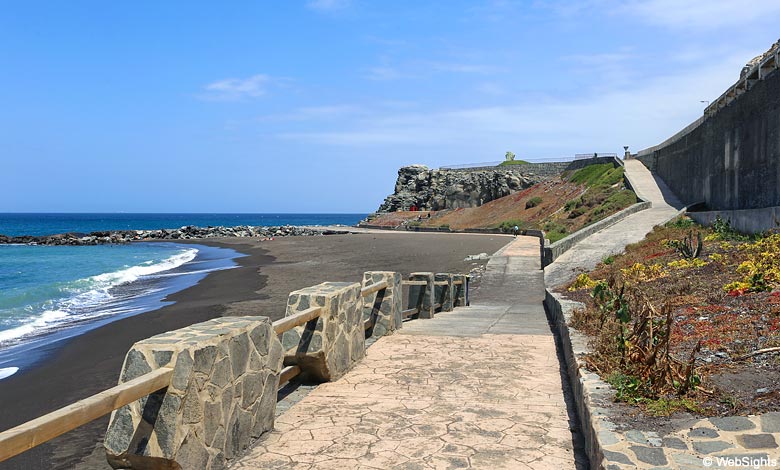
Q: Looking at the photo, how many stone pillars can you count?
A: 6